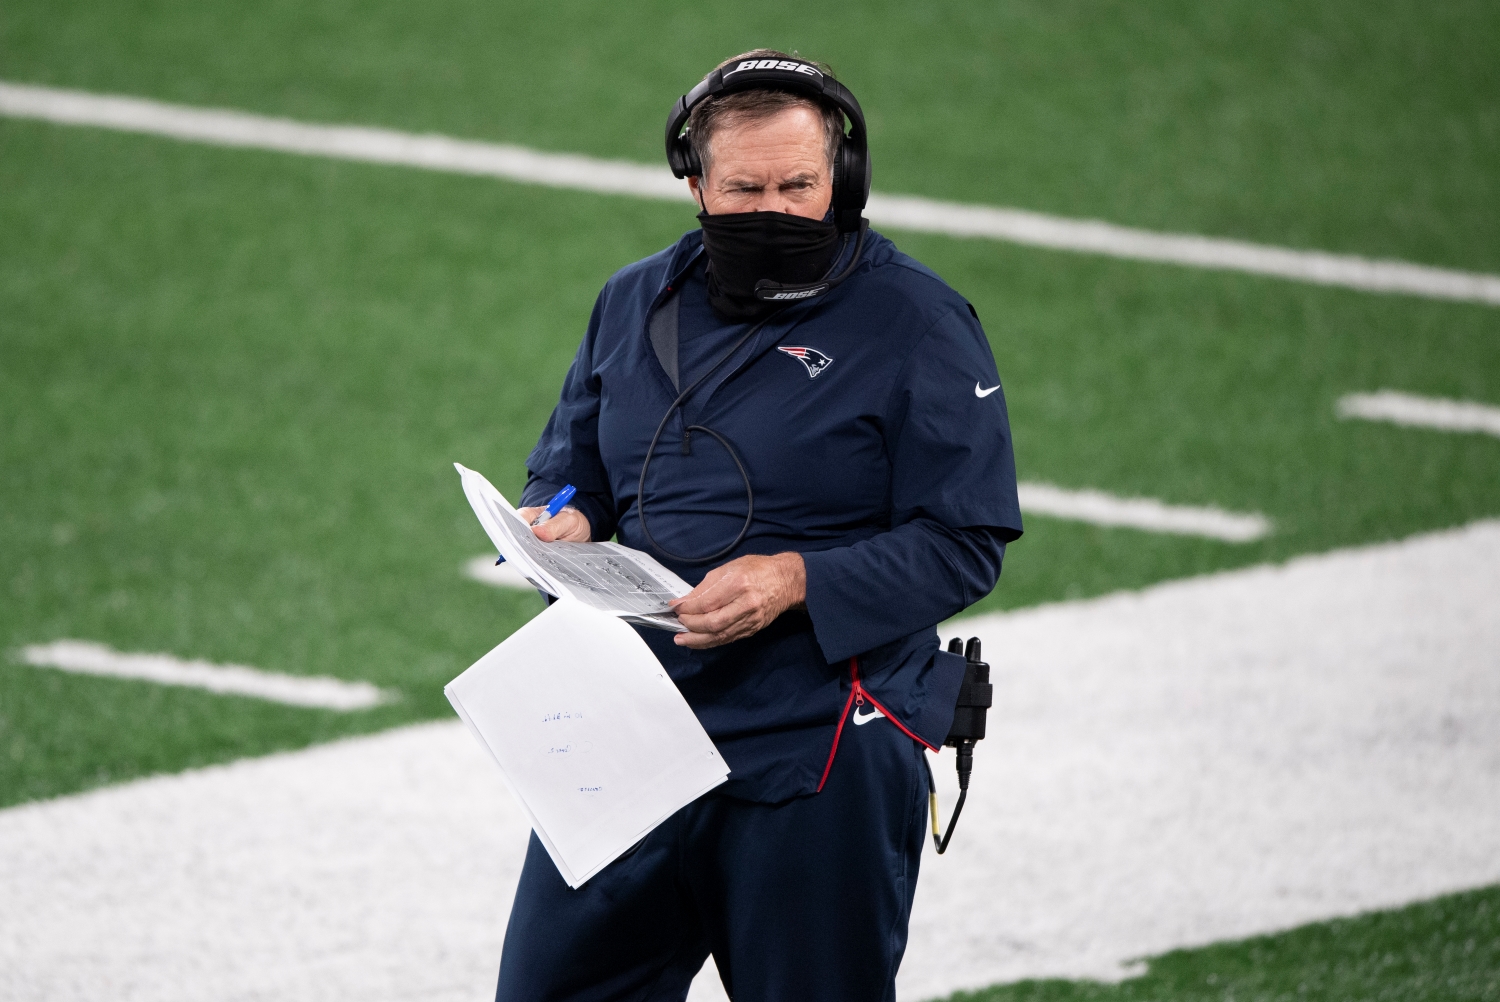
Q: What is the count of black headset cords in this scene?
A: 1